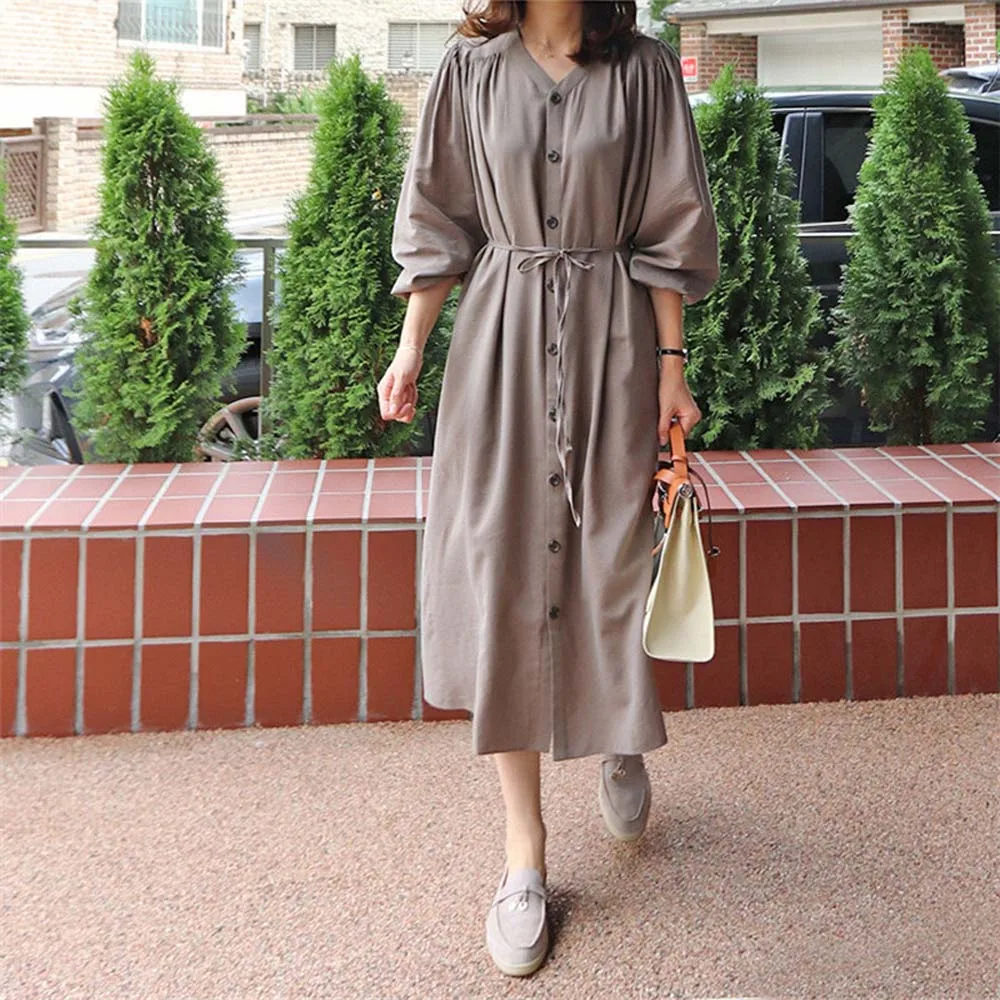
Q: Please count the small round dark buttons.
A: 9